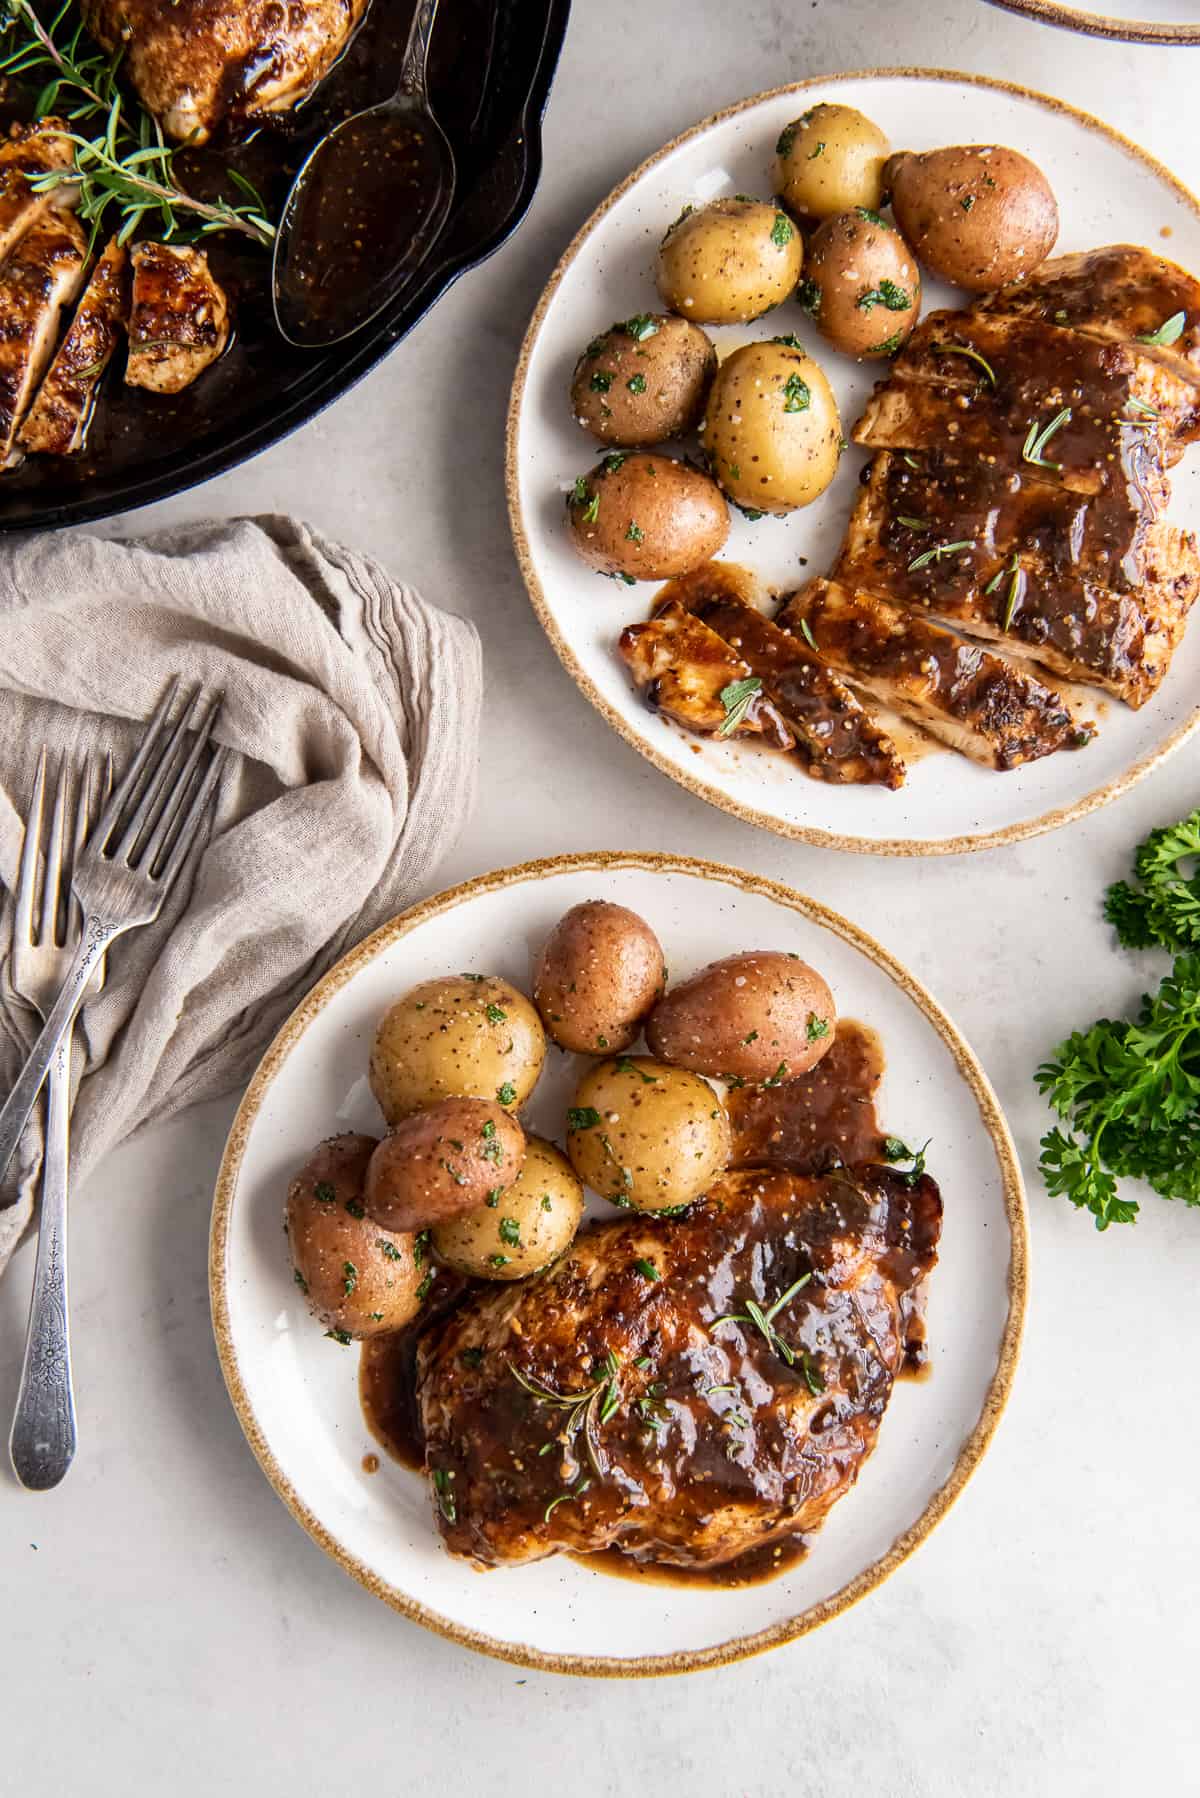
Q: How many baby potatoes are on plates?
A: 14